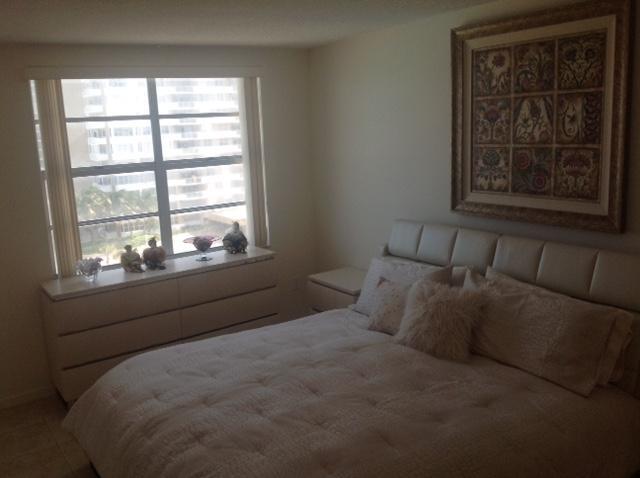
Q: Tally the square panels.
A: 9